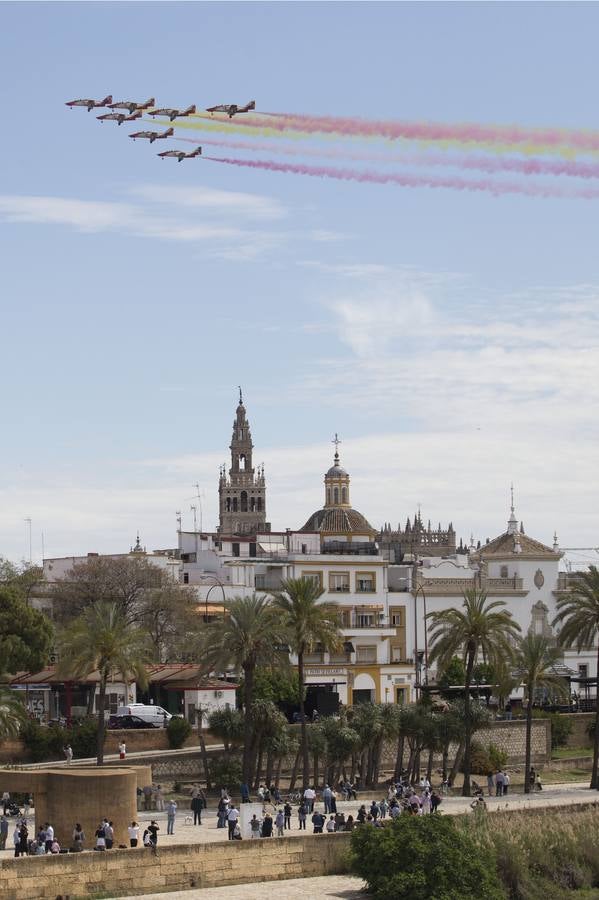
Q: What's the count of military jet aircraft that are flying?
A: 7